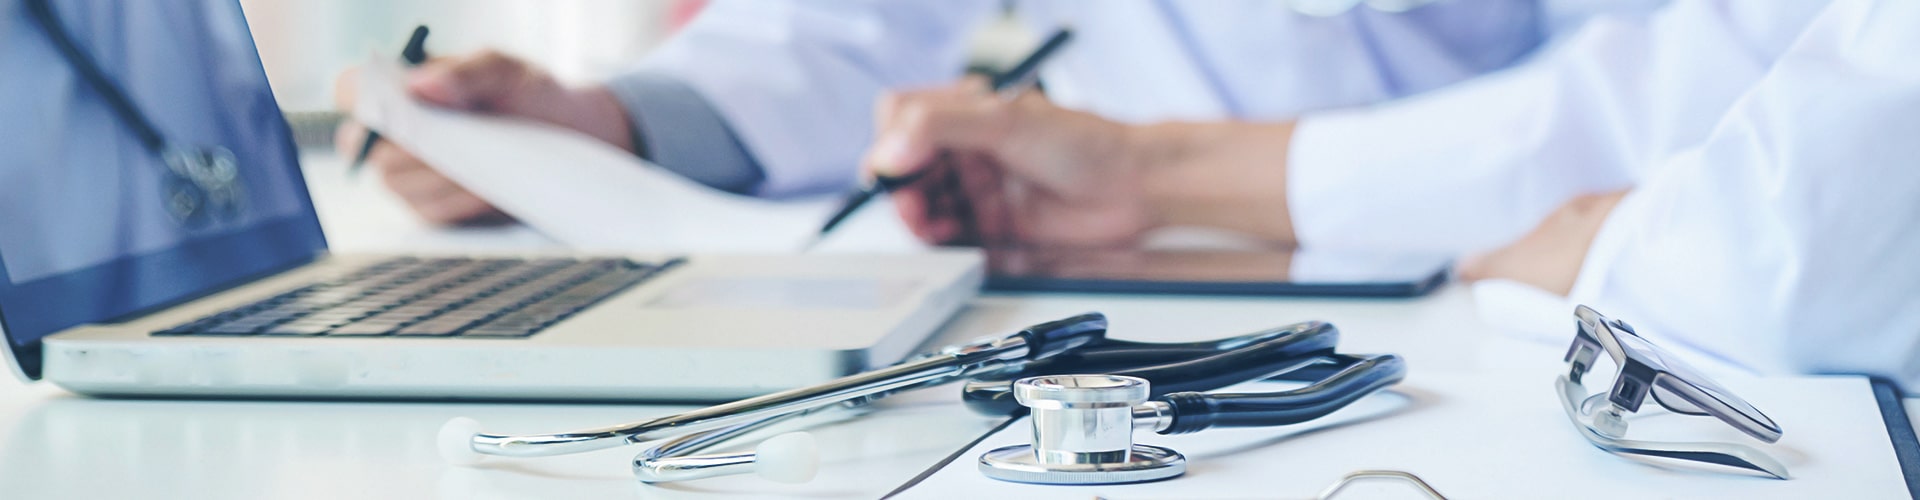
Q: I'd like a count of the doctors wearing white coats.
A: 2